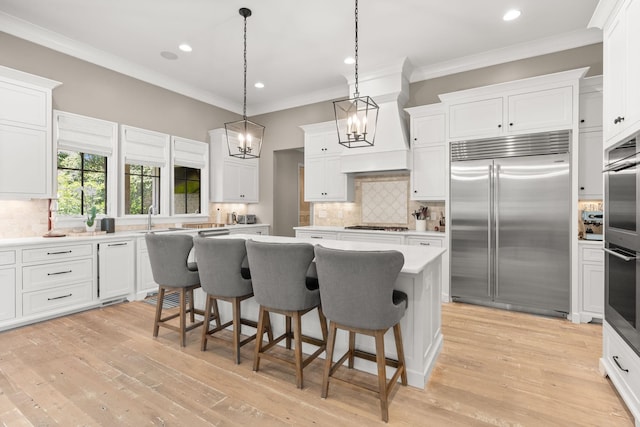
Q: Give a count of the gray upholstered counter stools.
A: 4